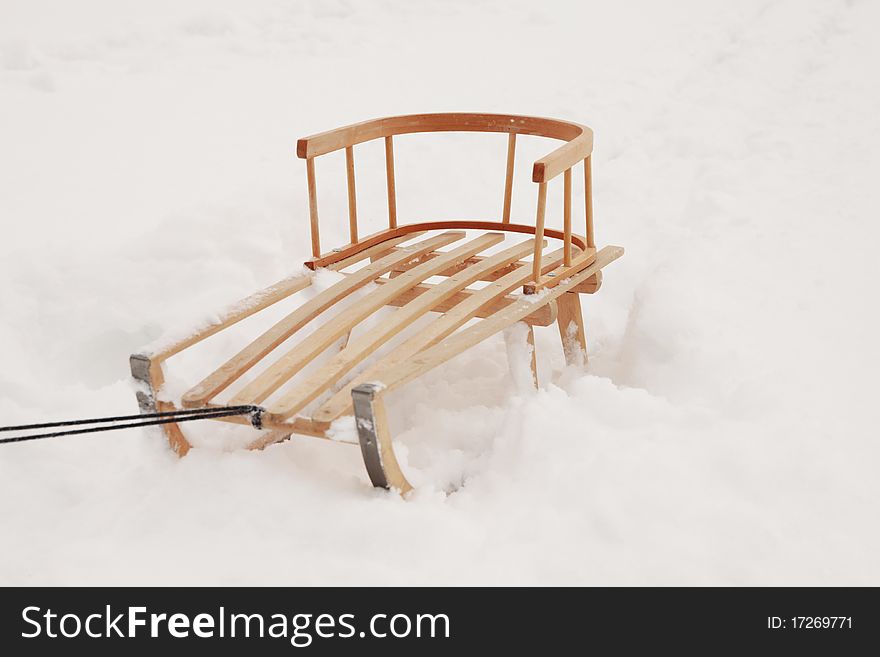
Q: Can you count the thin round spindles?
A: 7